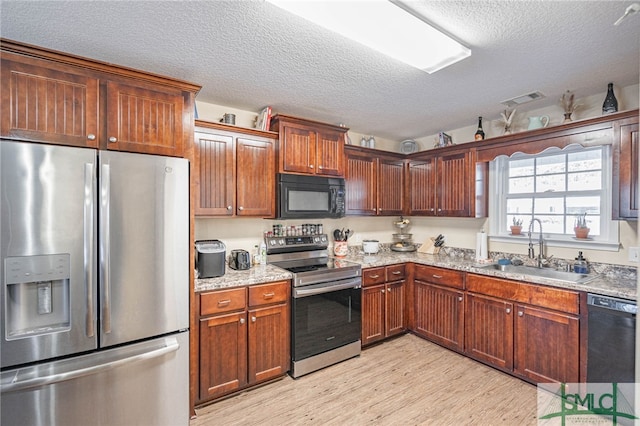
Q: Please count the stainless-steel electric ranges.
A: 1